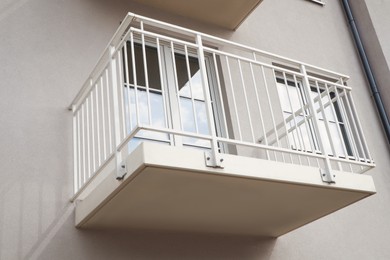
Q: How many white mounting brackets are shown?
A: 3